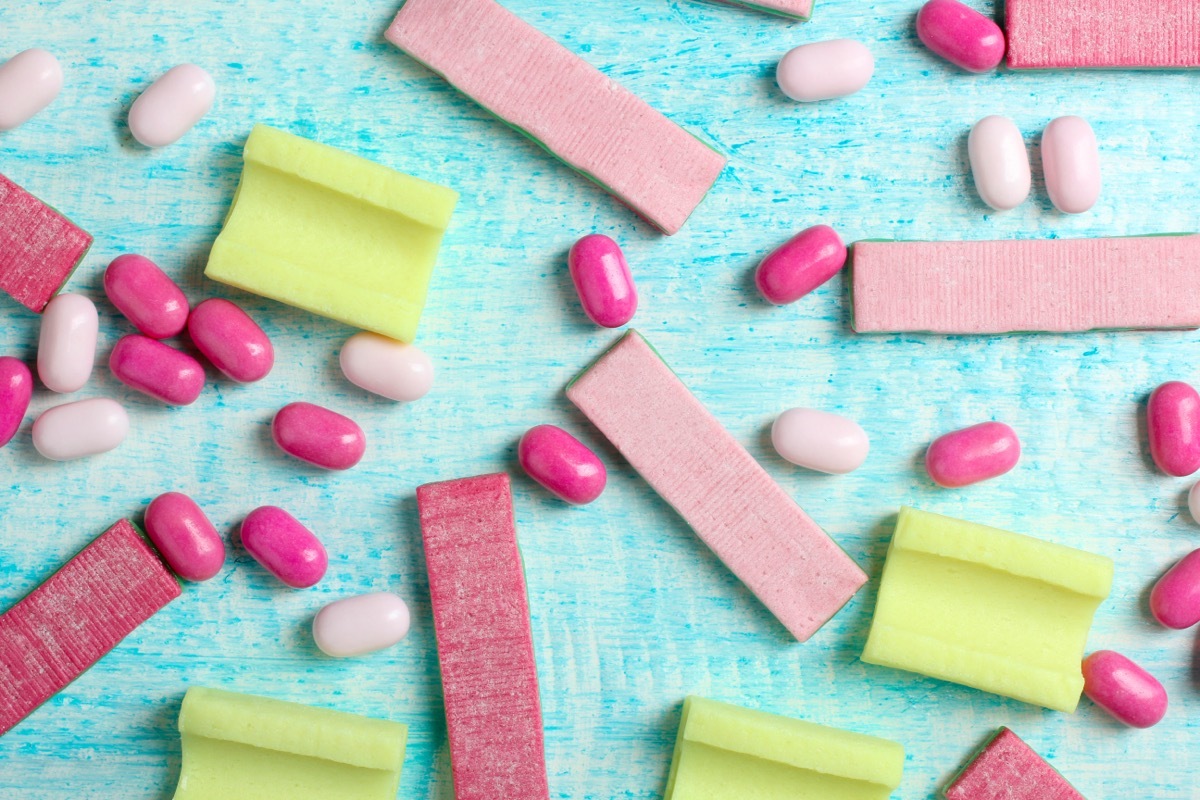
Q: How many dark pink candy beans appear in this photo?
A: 15